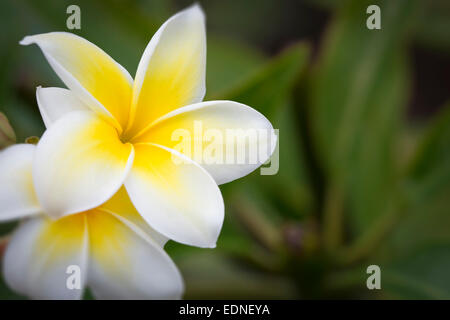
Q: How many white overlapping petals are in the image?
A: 10